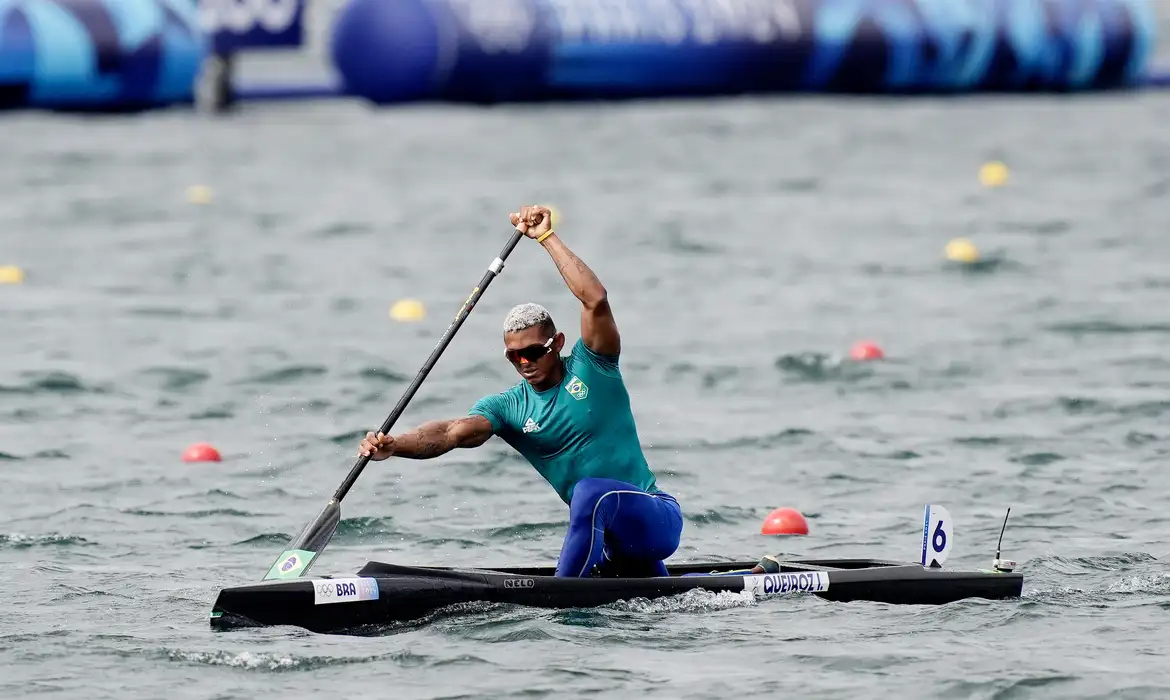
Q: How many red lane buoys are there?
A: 3